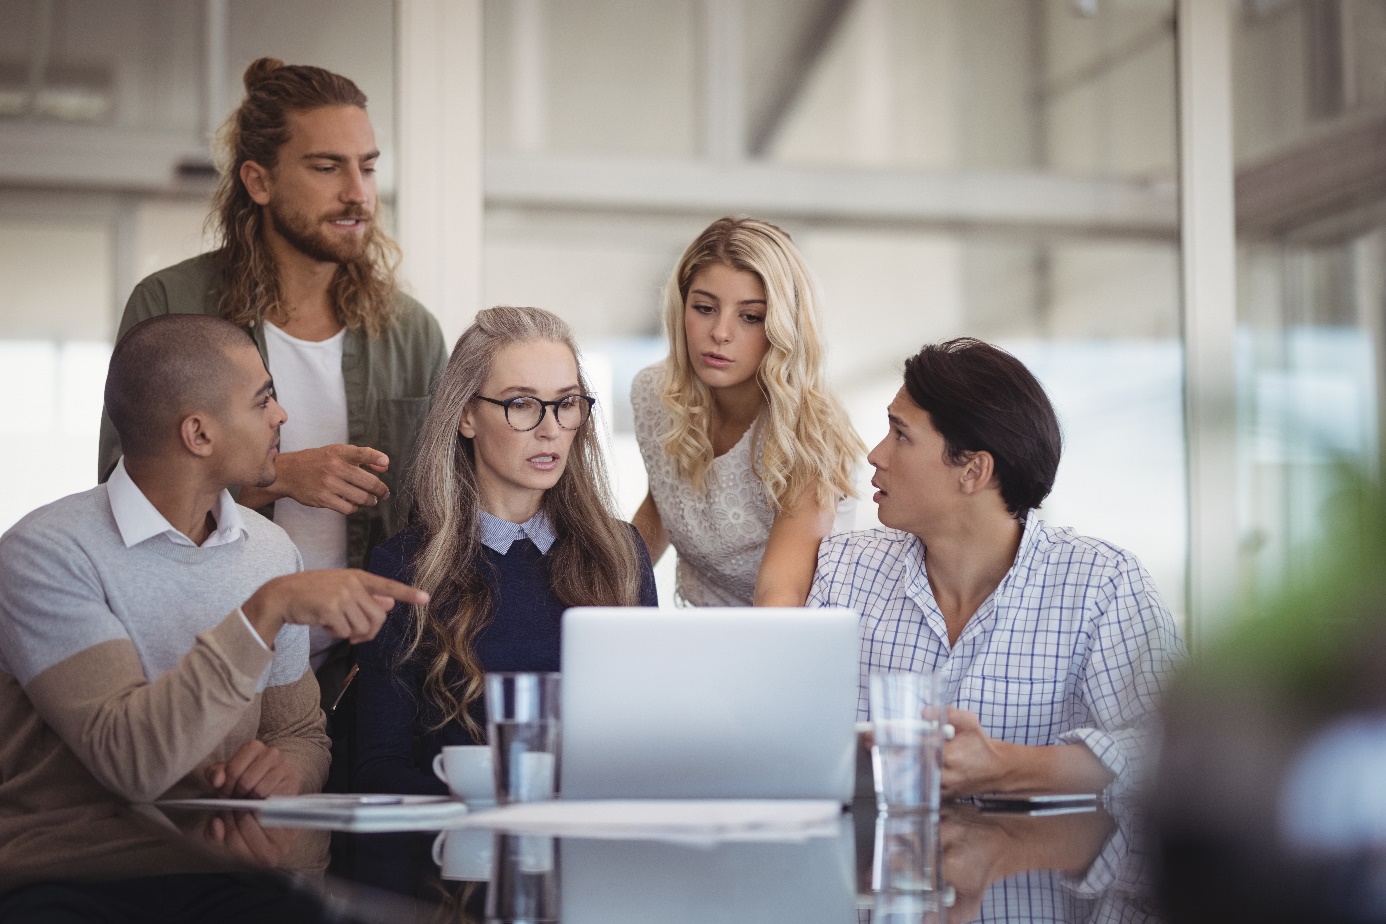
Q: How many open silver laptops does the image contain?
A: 1